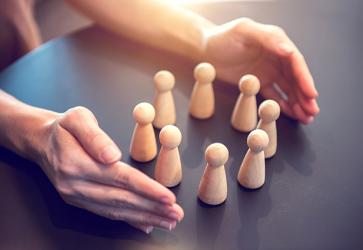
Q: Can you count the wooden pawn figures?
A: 8